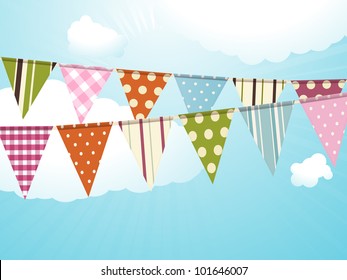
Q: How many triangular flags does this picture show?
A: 12